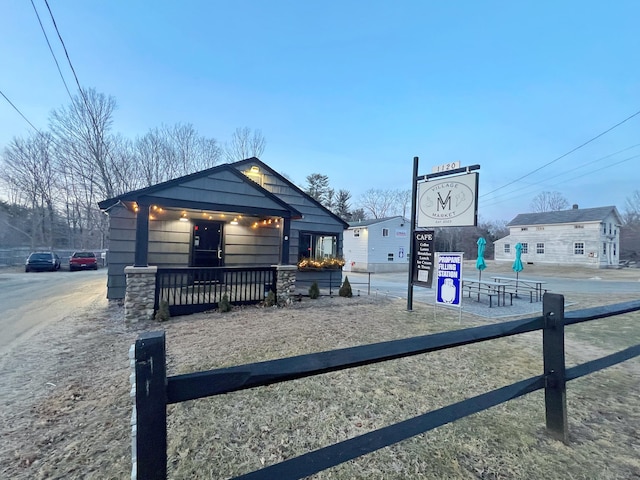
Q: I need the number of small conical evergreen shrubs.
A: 5